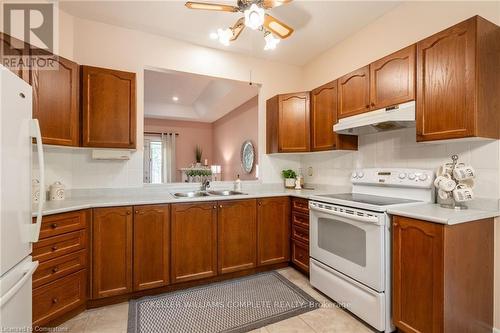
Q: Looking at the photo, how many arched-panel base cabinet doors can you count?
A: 6